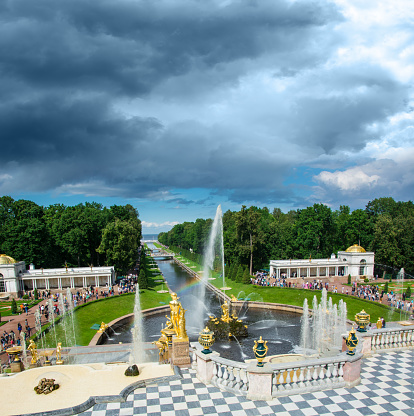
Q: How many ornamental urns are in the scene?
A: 4